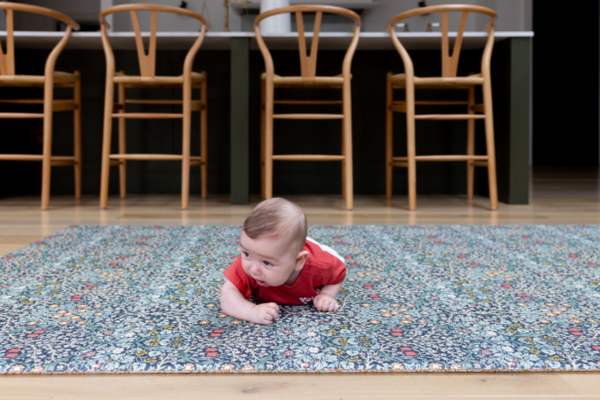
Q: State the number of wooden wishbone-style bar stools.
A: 4